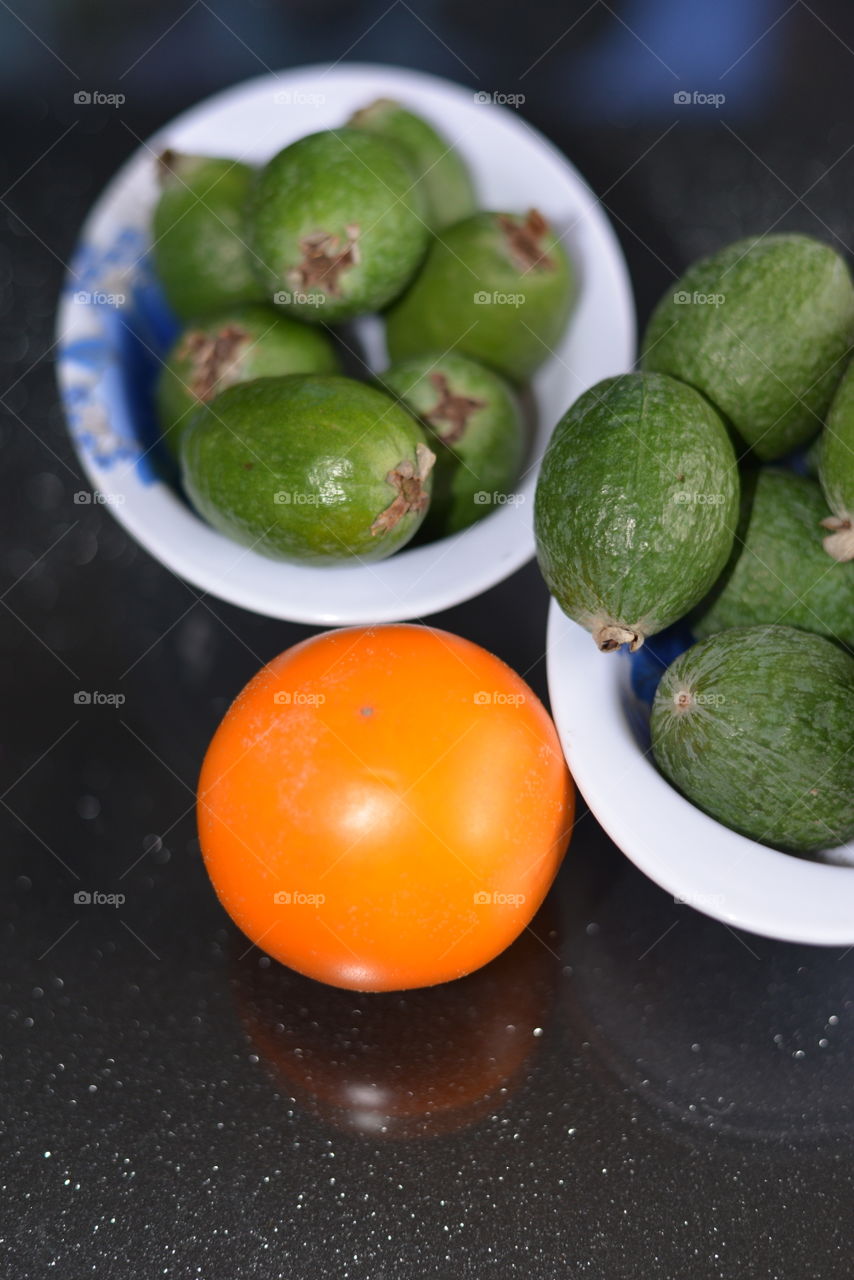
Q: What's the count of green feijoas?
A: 12